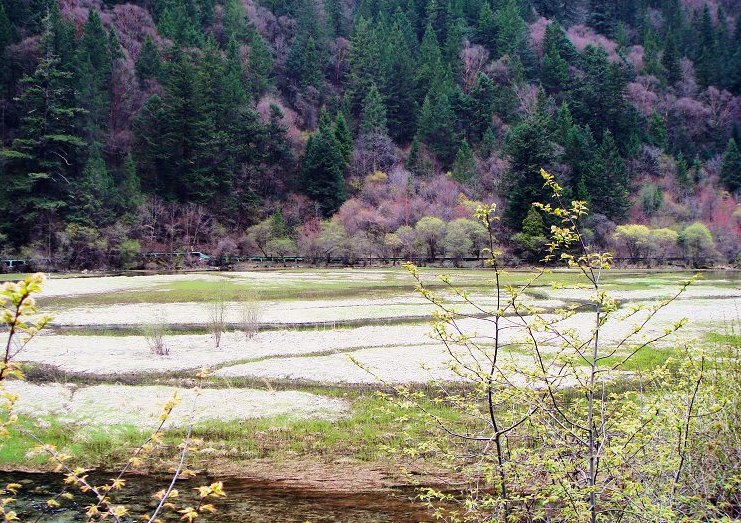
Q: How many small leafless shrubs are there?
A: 3